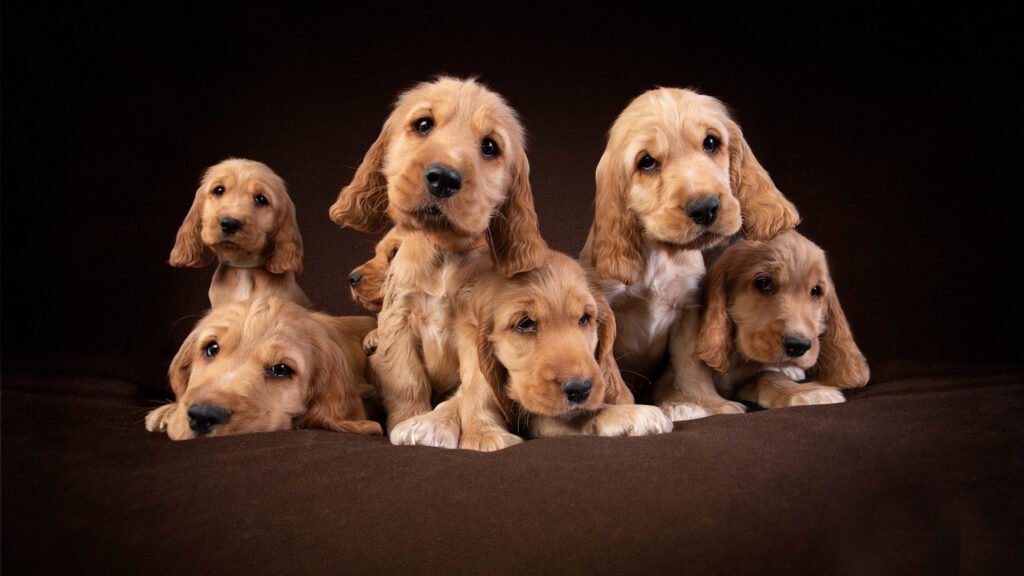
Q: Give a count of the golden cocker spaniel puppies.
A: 7